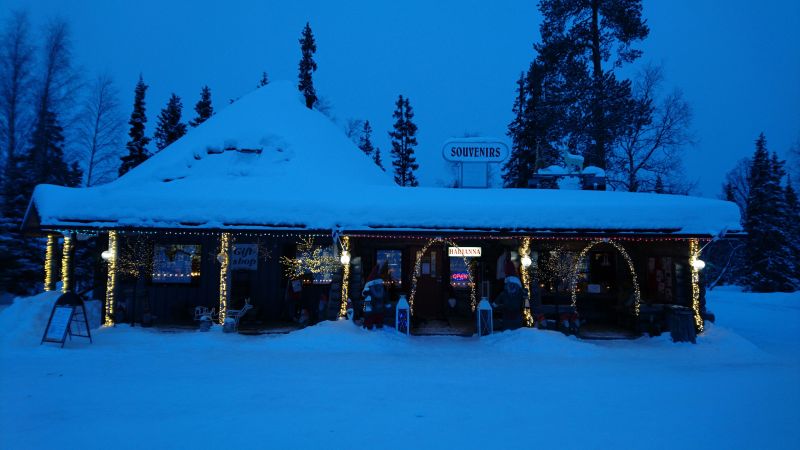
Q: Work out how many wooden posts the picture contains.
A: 7